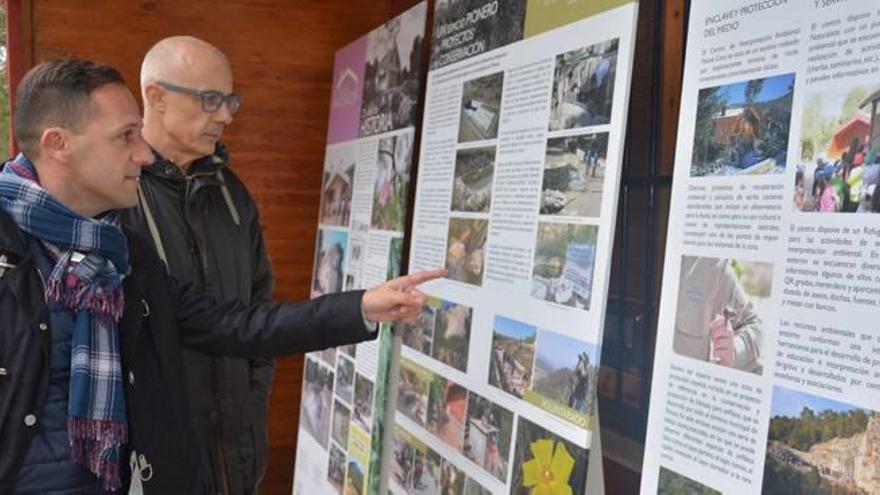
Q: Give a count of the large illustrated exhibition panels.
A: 3